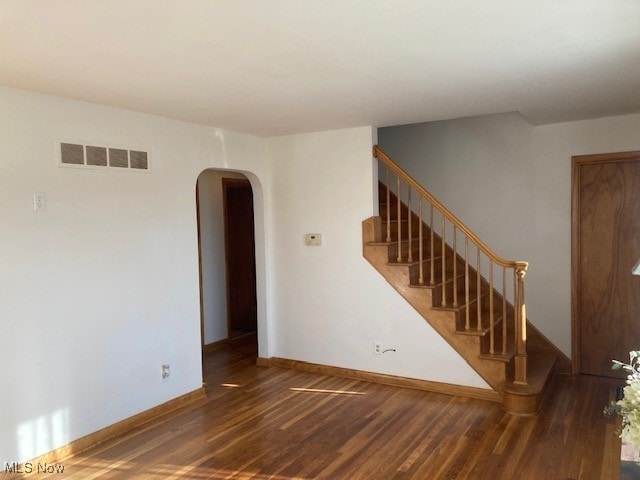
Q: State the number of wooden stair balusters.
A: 11